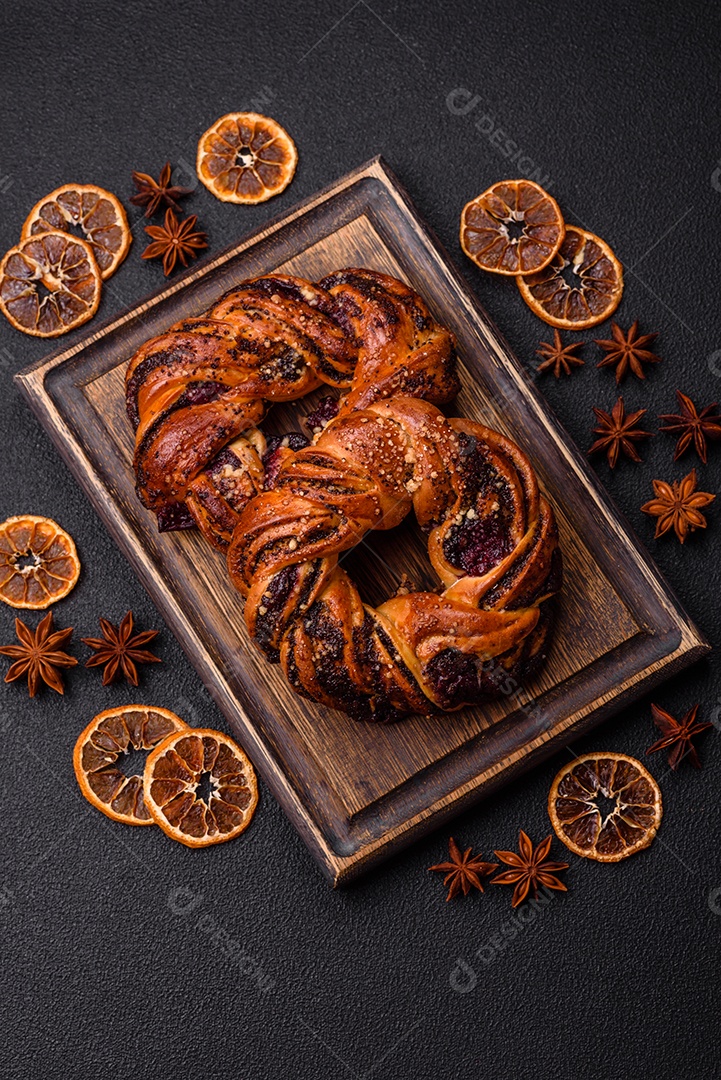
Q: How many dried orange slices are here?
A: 9